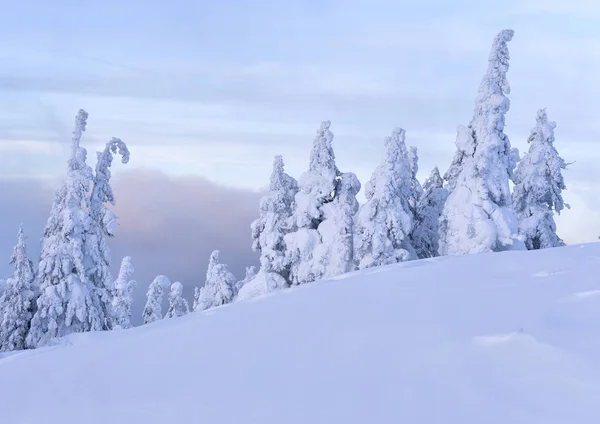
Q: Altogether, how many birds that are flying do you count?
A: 0